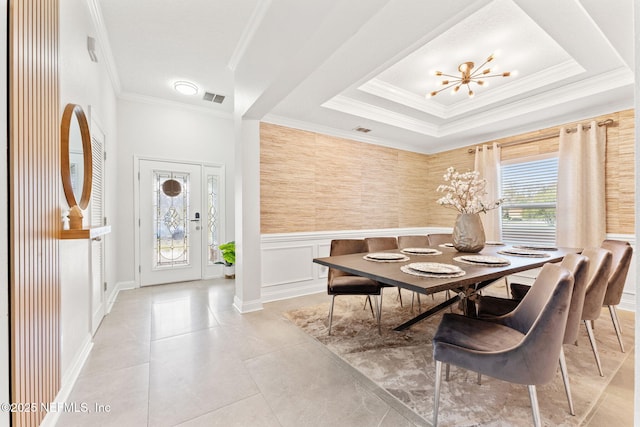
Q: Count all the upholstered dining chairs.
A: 8